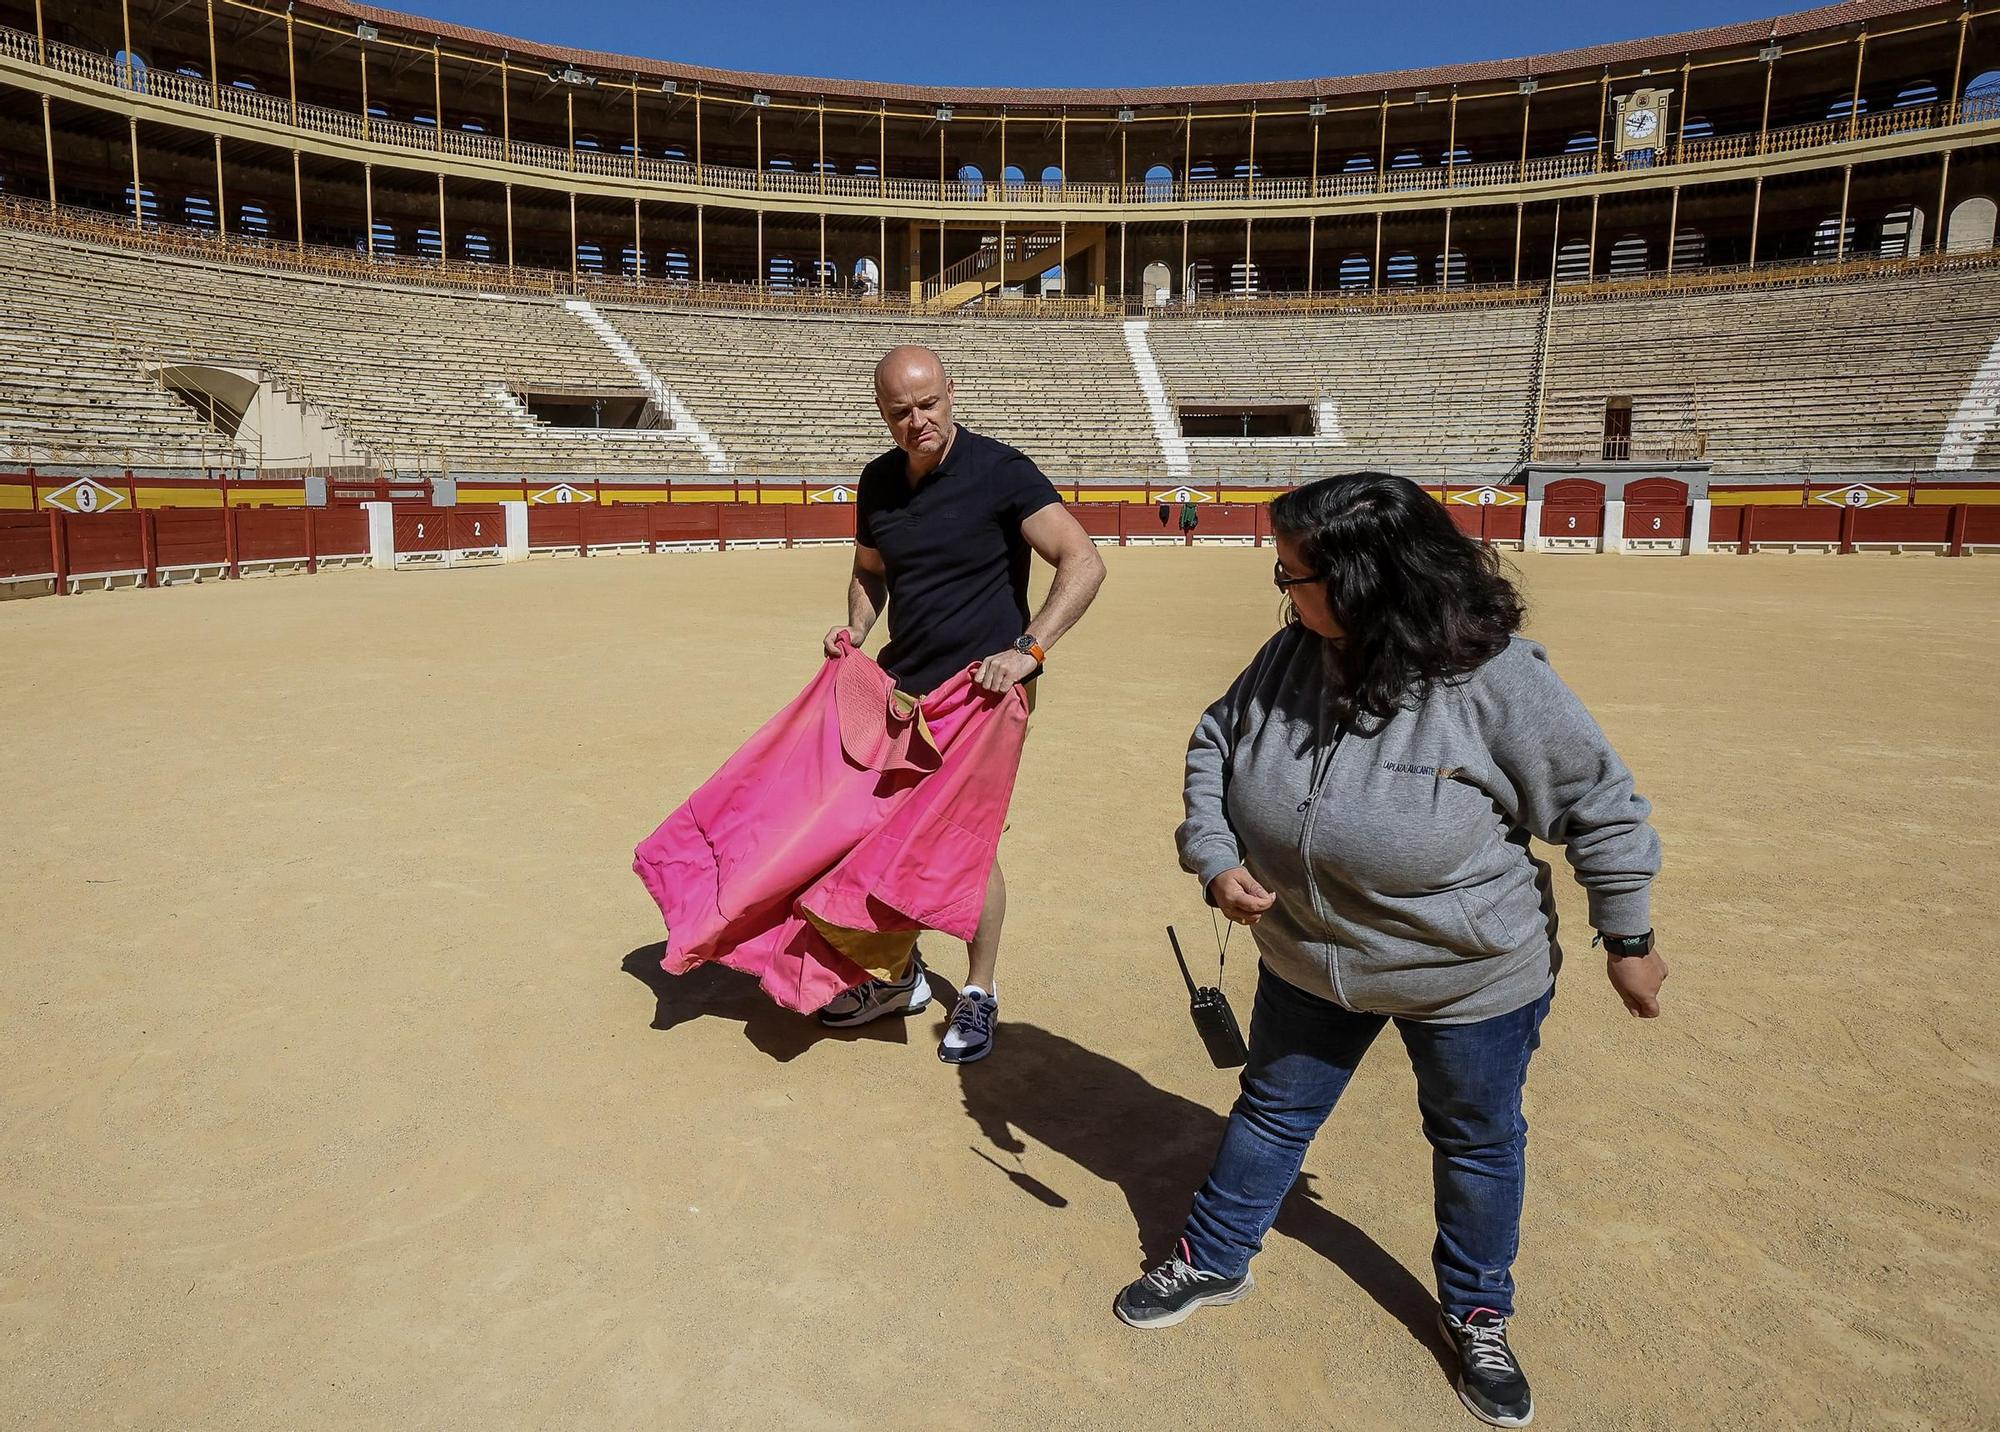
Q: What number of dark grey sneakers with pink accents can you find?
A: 2